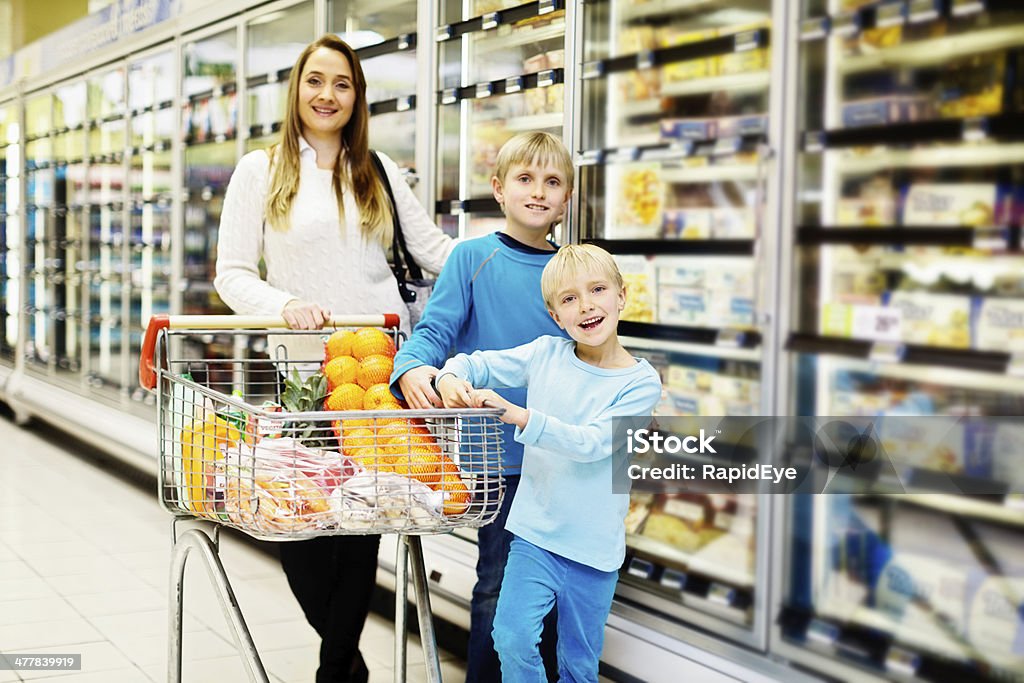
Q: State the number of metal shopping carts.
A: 1